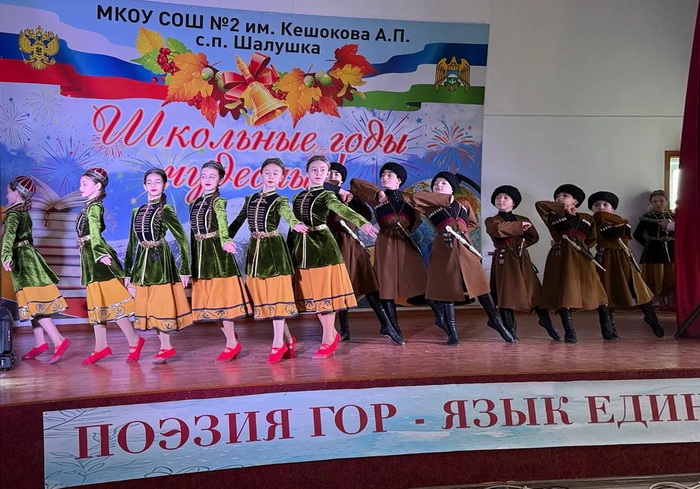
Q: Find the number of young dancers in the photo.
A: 13